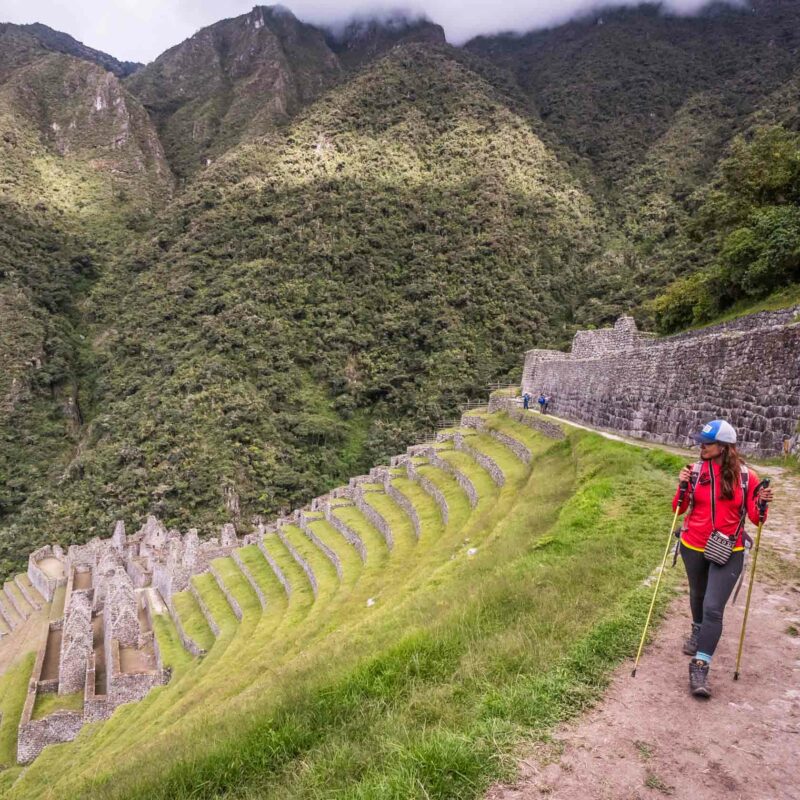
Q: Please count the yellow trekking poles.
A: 2